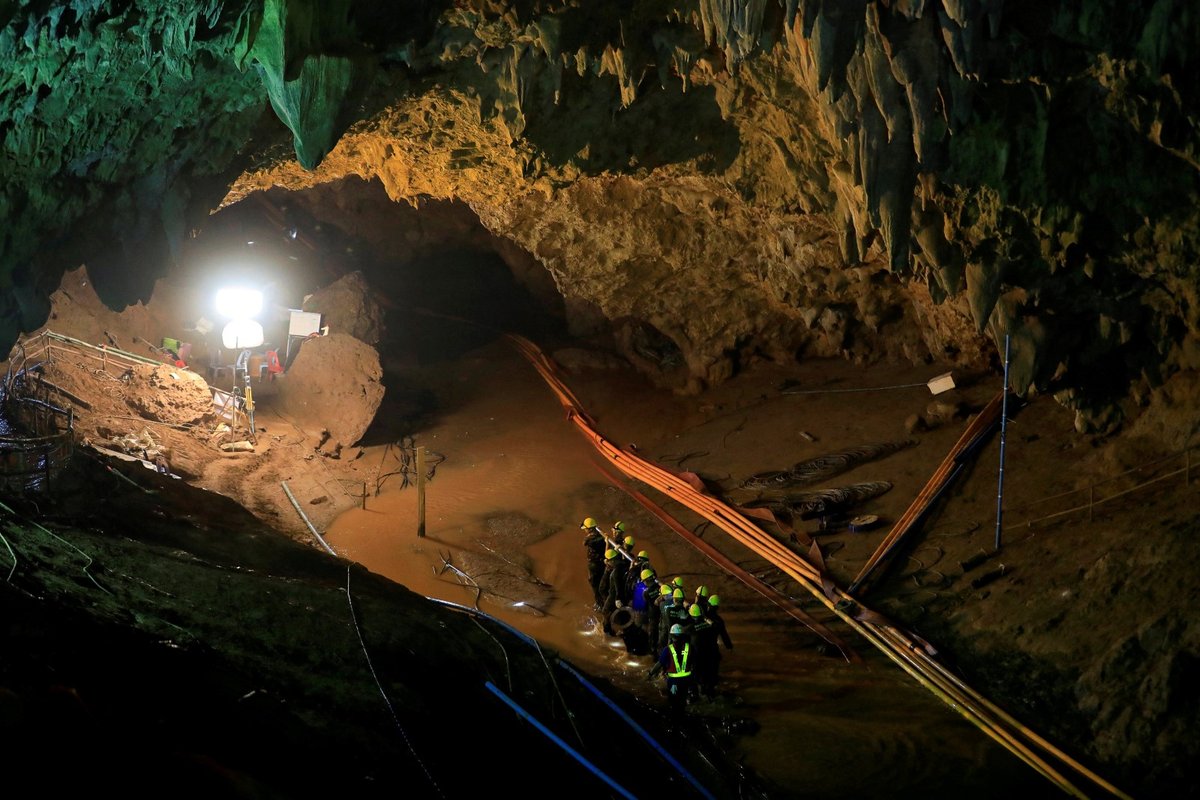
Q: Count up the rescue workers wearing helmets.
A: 13